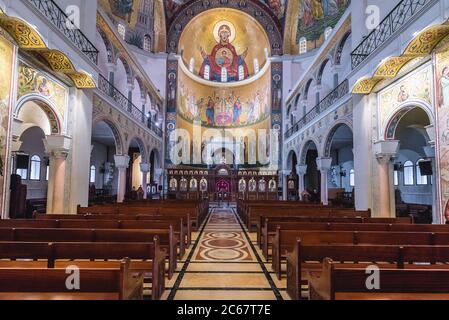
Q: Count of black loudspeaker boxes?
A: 2